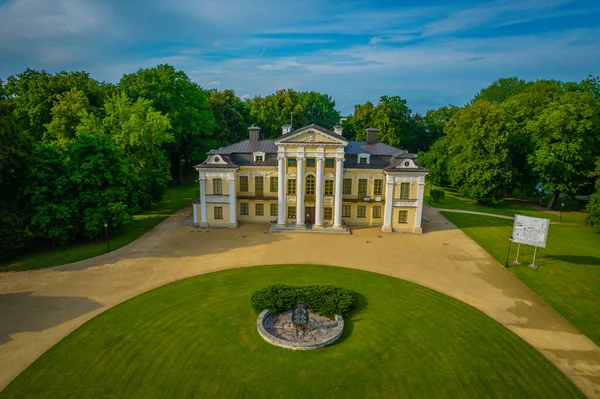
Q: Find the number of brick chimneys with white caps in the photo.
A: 2